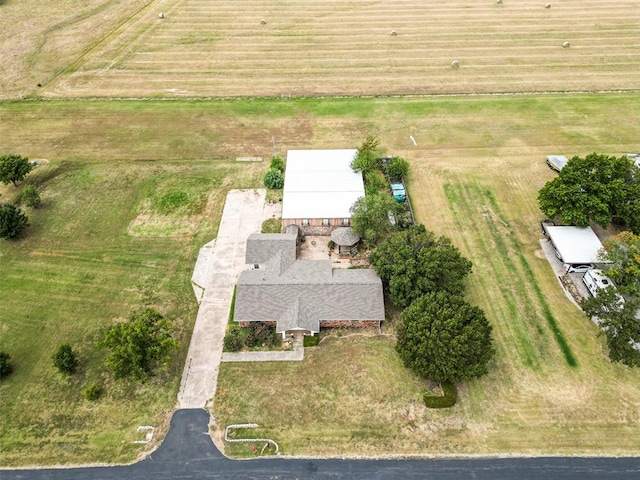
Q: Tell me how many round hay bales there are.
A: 7